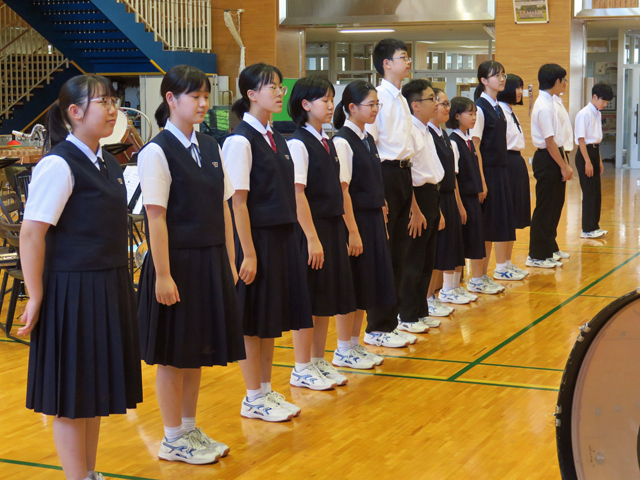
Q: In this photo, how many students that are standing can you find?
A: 14